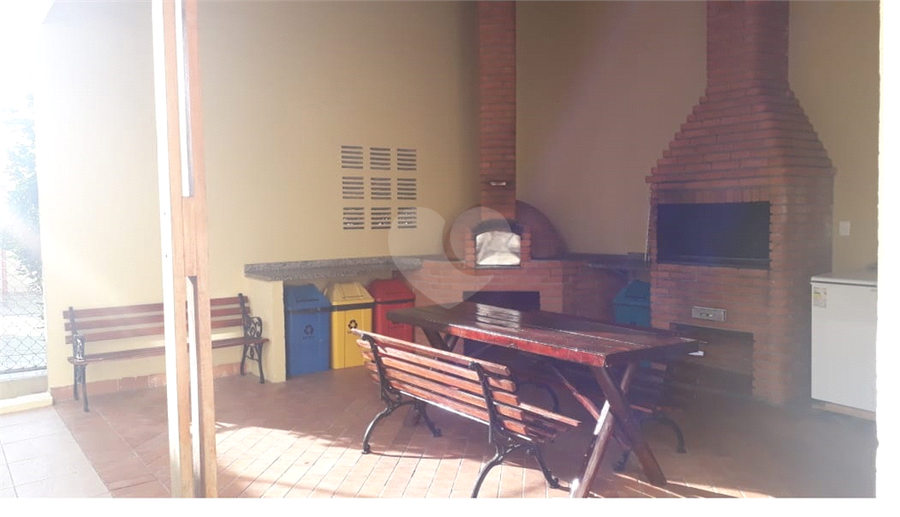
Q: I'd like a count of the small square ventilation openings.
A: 9